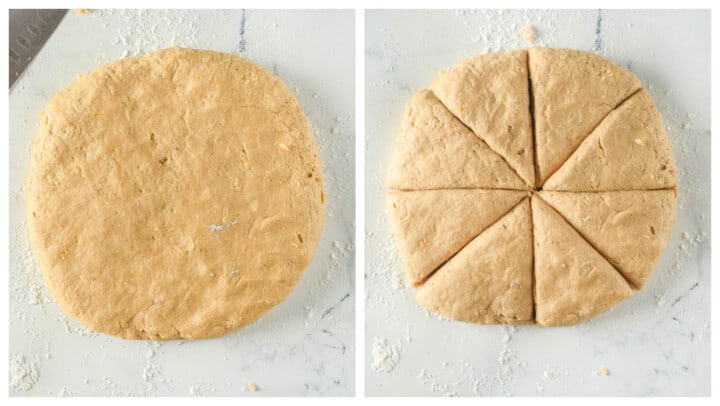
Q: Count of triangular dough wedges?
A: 8